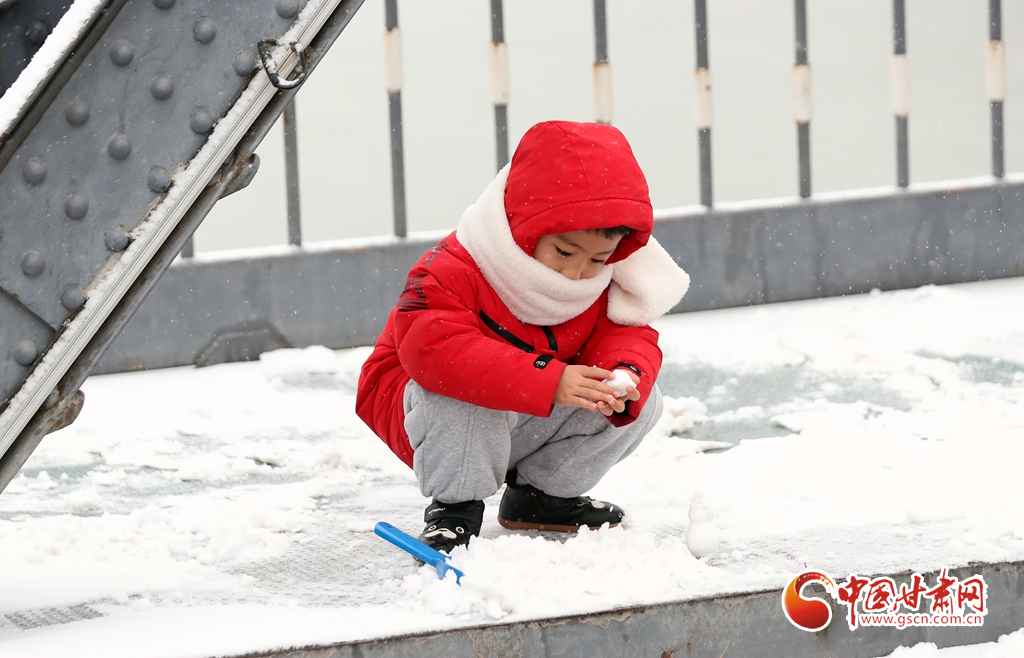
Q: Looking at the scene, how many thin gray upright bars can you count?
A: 9